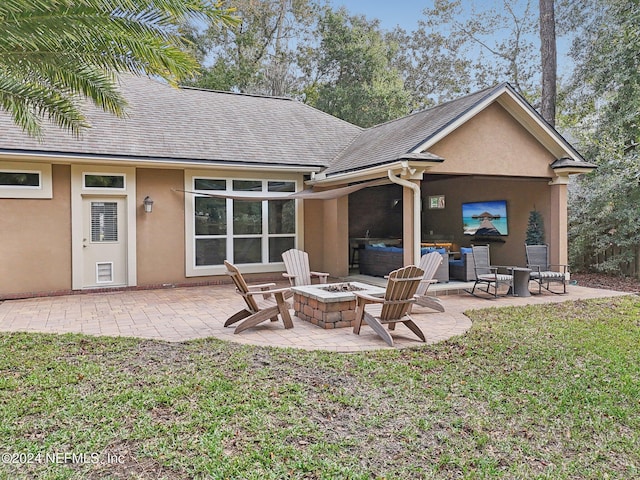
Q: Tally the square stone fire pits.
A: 1